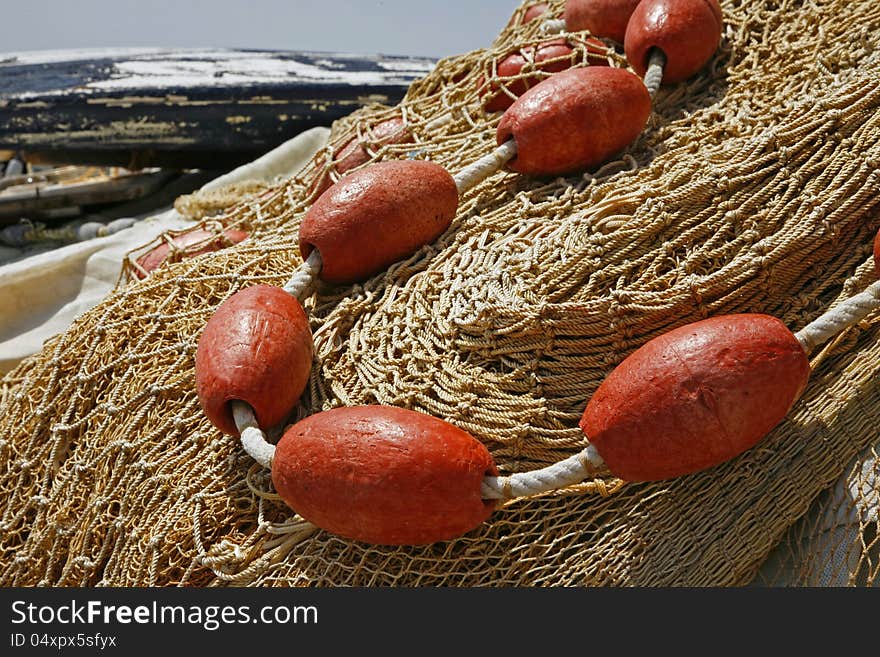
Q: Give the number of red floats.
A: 12